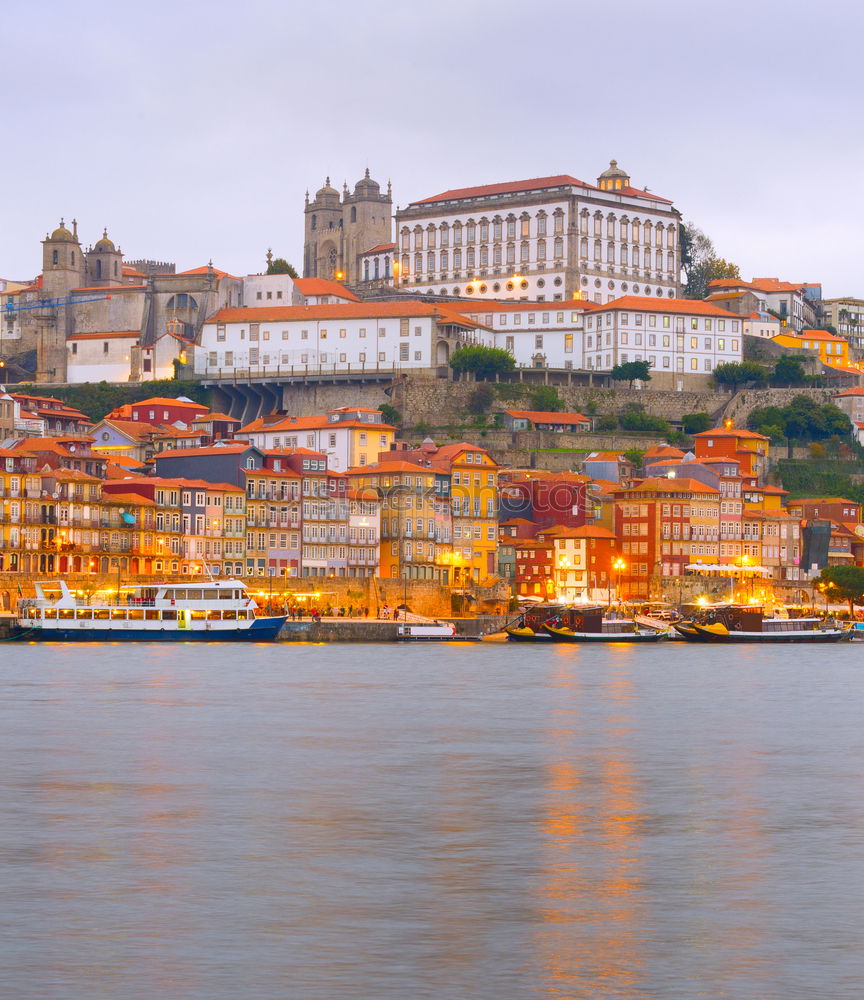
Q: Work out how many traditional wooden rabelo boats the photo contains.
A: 4